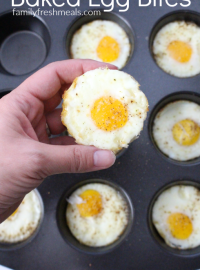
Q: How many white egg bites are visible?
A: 7